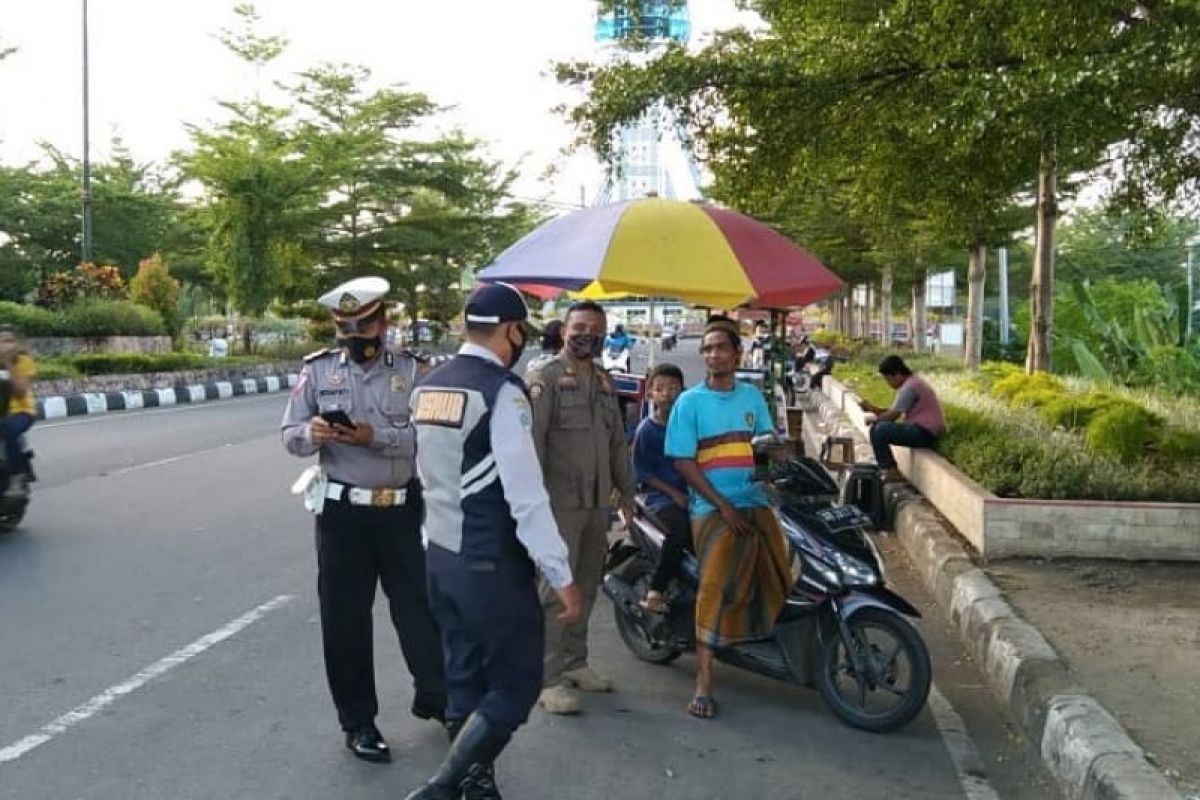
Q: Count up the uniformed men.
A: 3